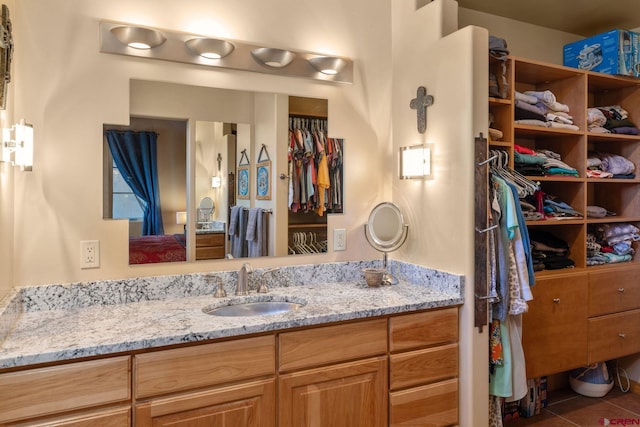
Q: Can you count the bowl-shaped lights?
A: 4